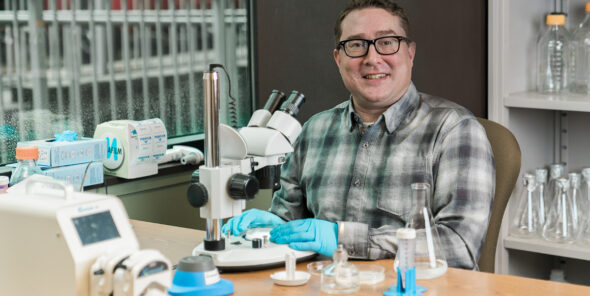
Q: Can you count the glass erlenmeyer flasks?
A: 7